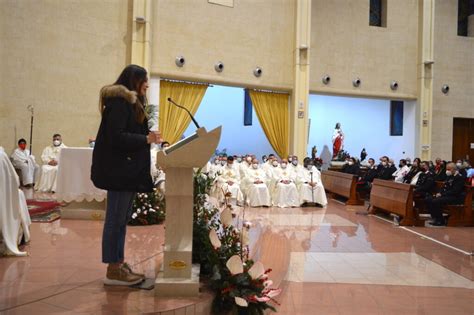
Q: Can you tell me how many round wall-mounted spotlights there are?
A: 7